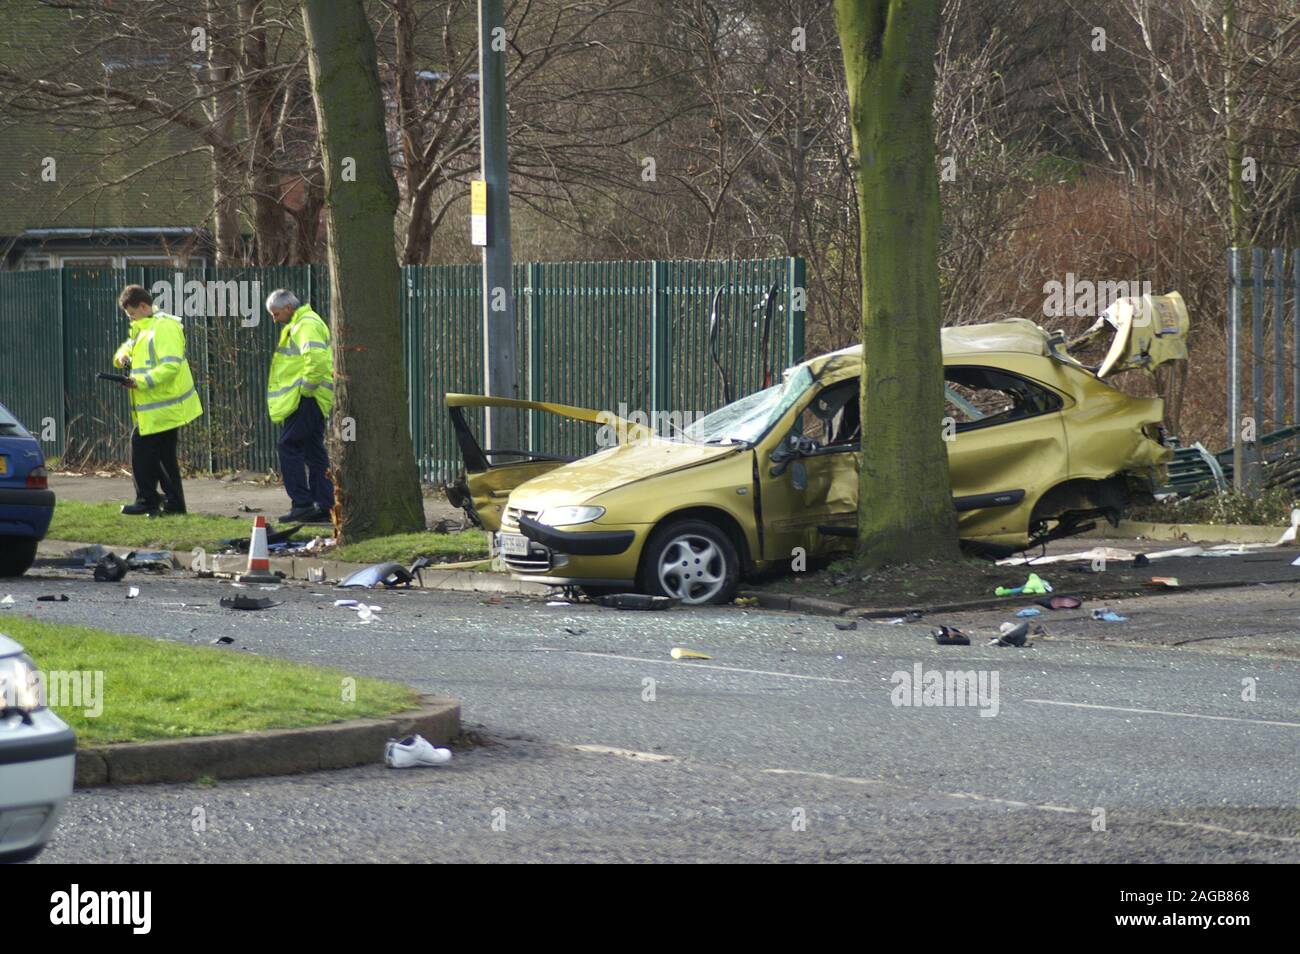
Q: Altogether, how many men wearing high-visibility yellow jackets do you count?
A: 2